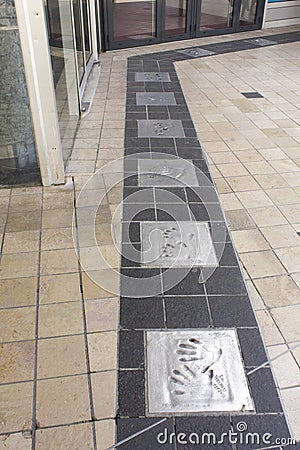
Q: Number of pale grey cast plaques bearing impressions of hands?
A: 8